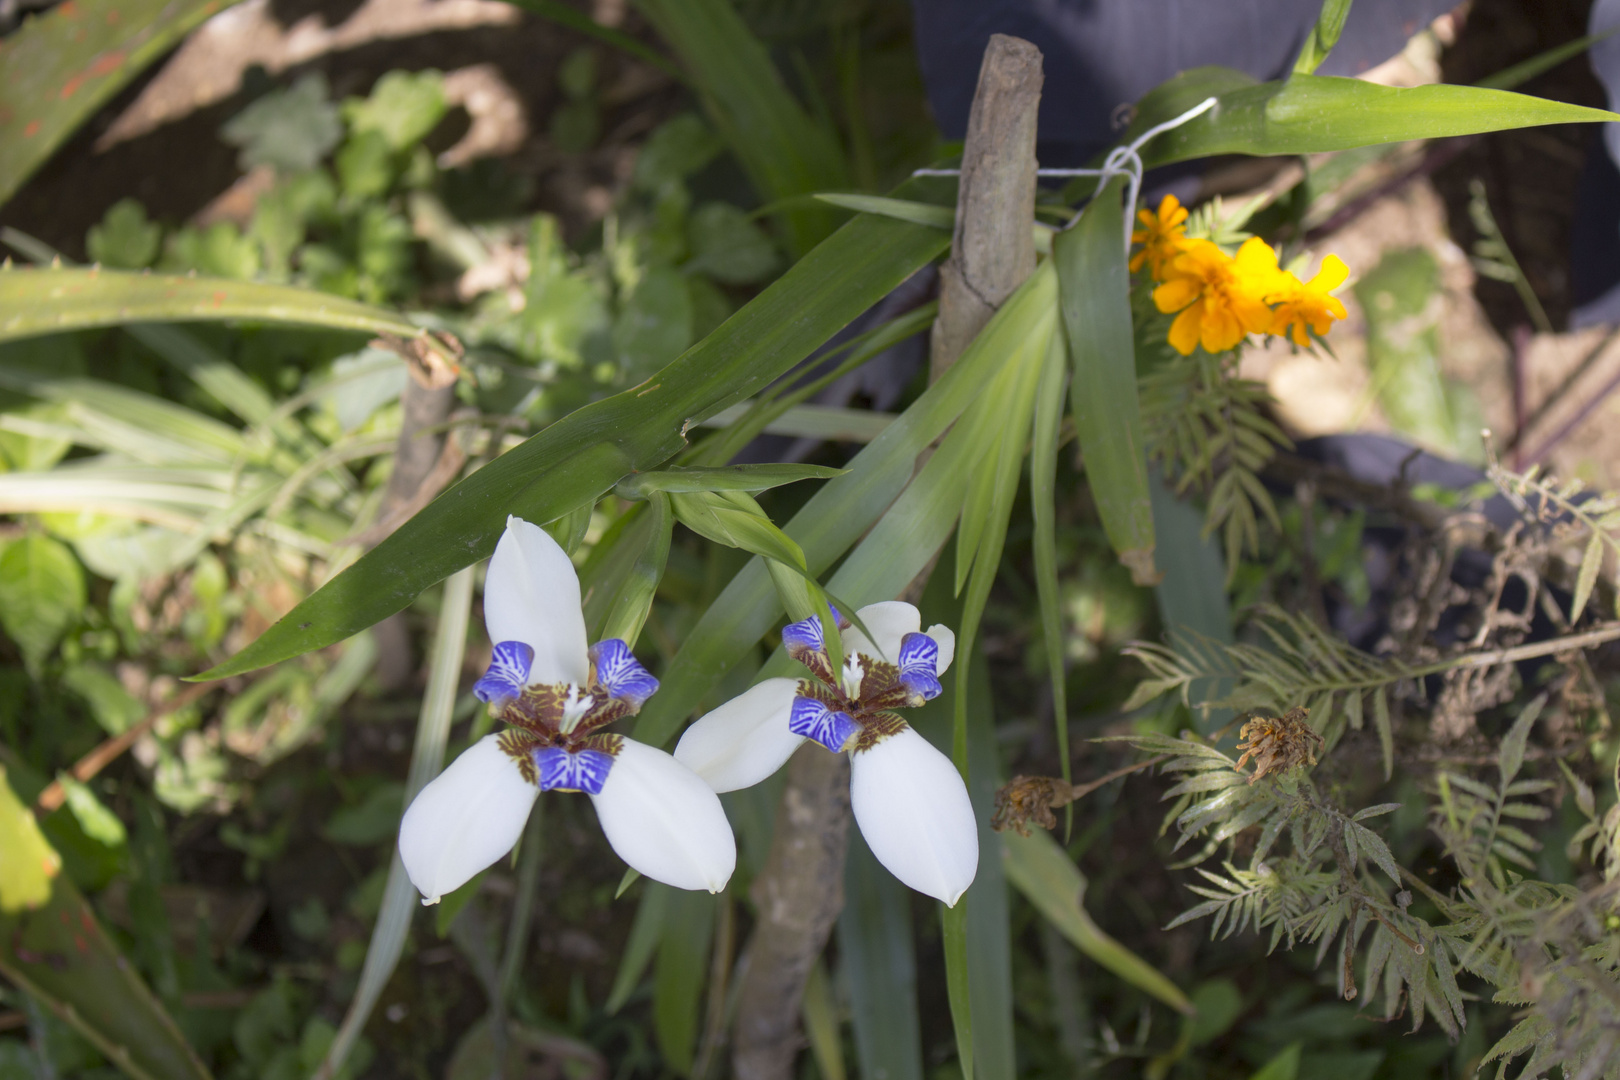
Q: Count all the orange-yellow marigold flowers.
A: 3